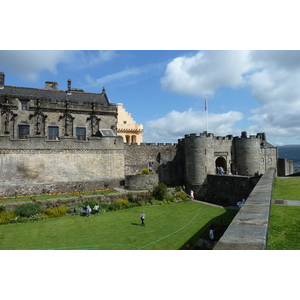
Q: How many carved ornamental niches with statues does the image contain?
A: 4